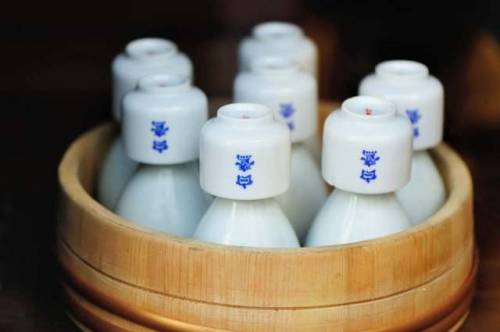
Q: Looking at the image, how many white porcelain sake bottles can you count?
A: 7